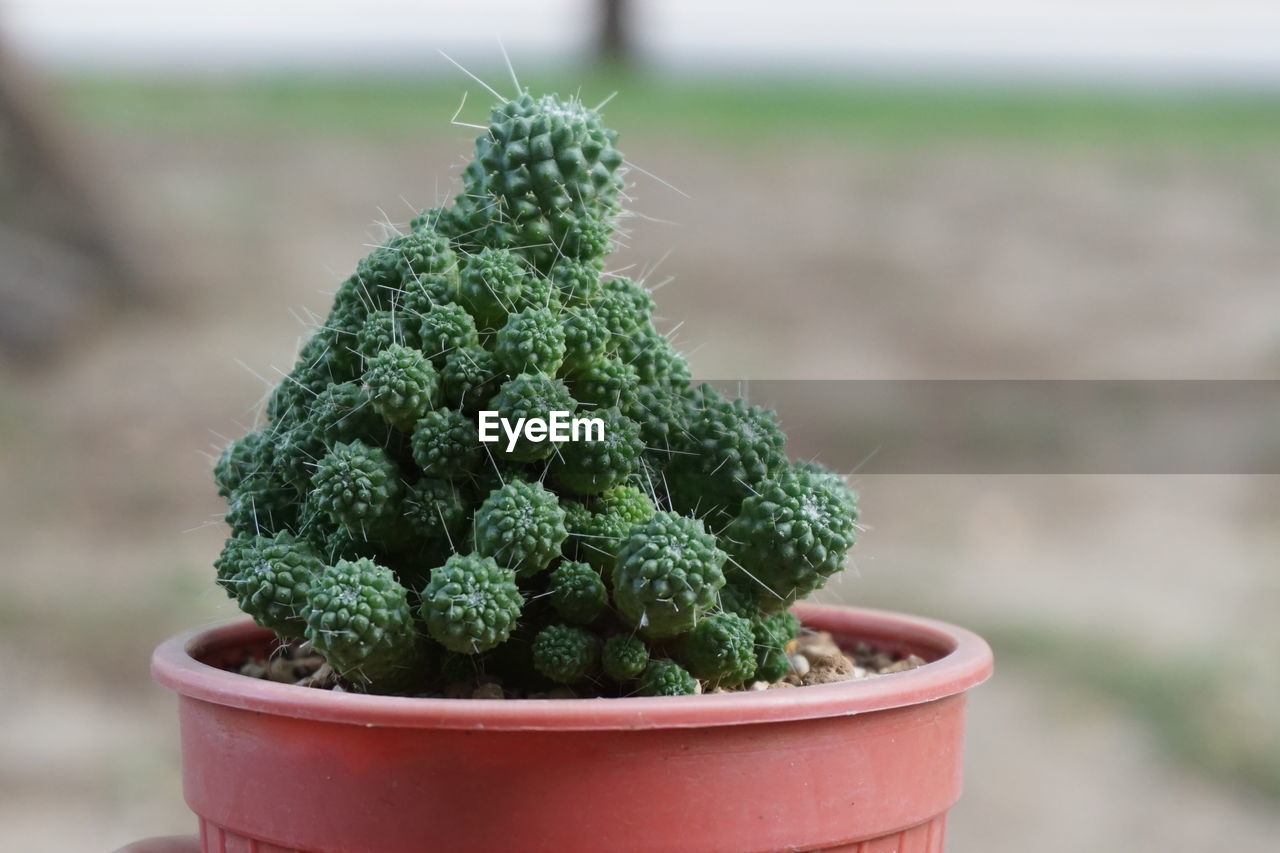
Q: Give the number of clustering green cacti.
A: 1